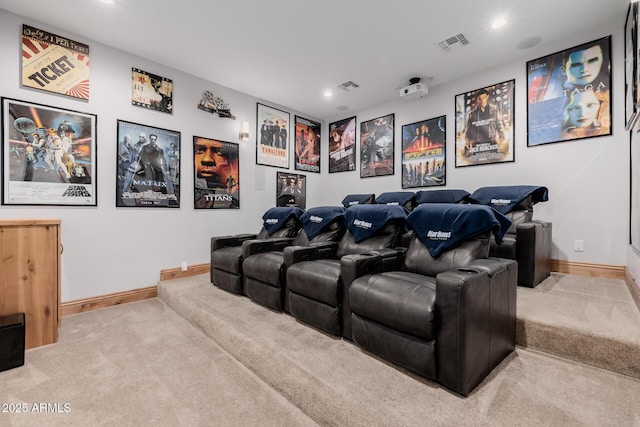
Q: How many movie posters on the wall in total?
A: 11